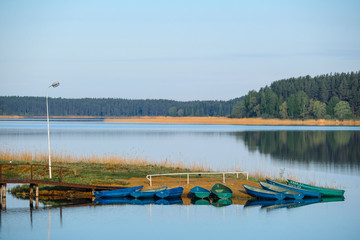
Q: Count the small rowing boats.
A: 9